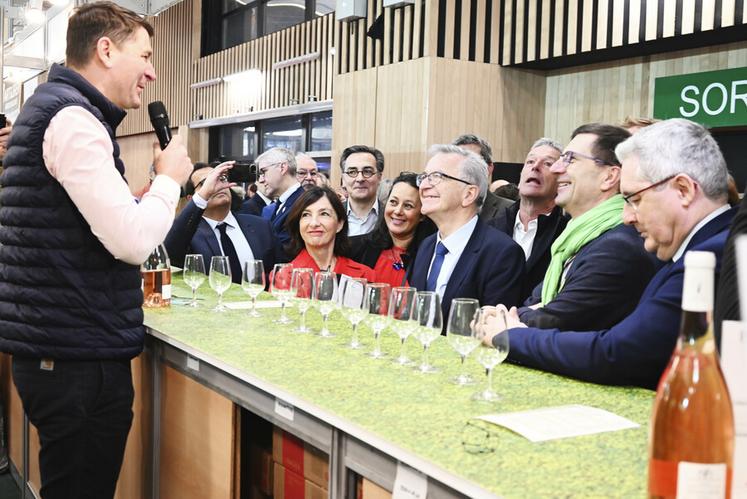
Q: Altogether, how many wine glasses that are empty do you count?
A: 12